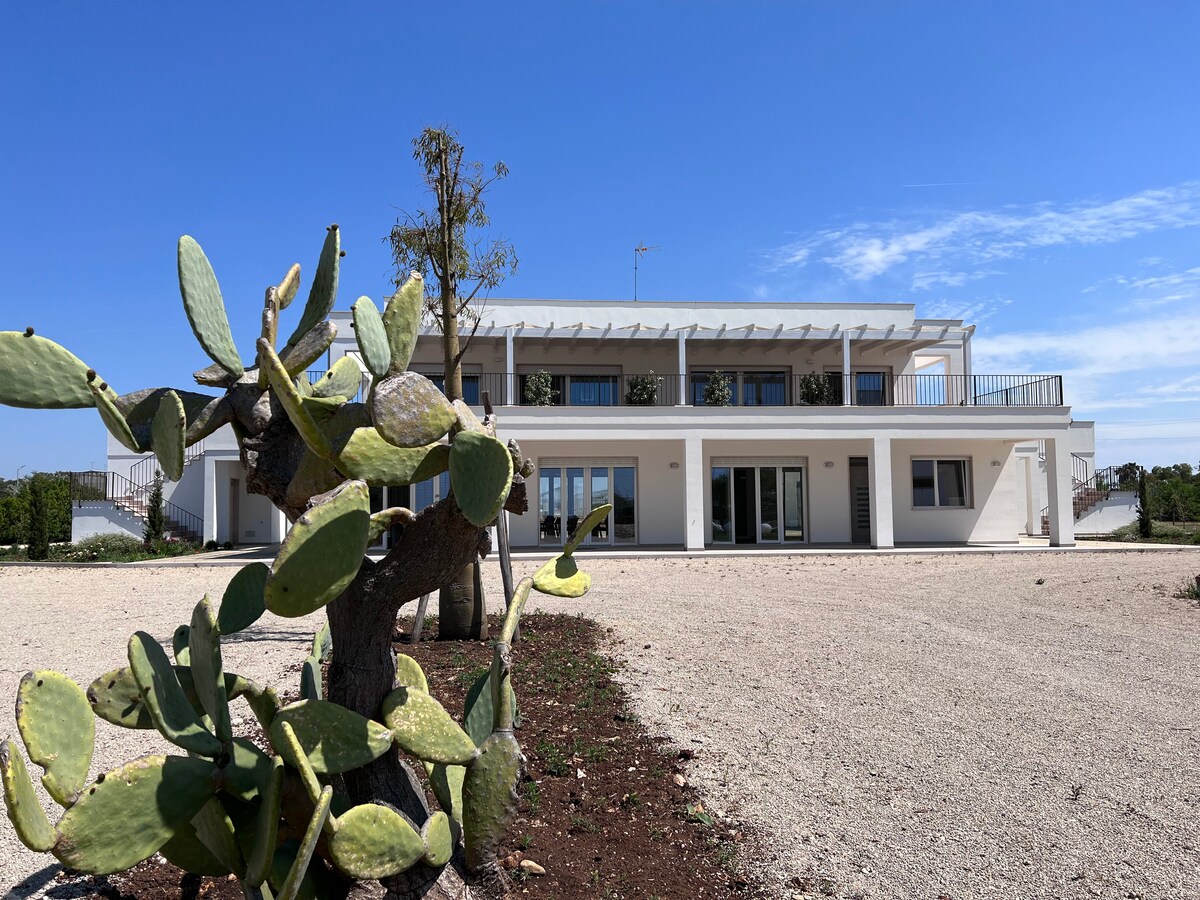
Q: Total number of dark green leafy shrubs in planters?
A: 4